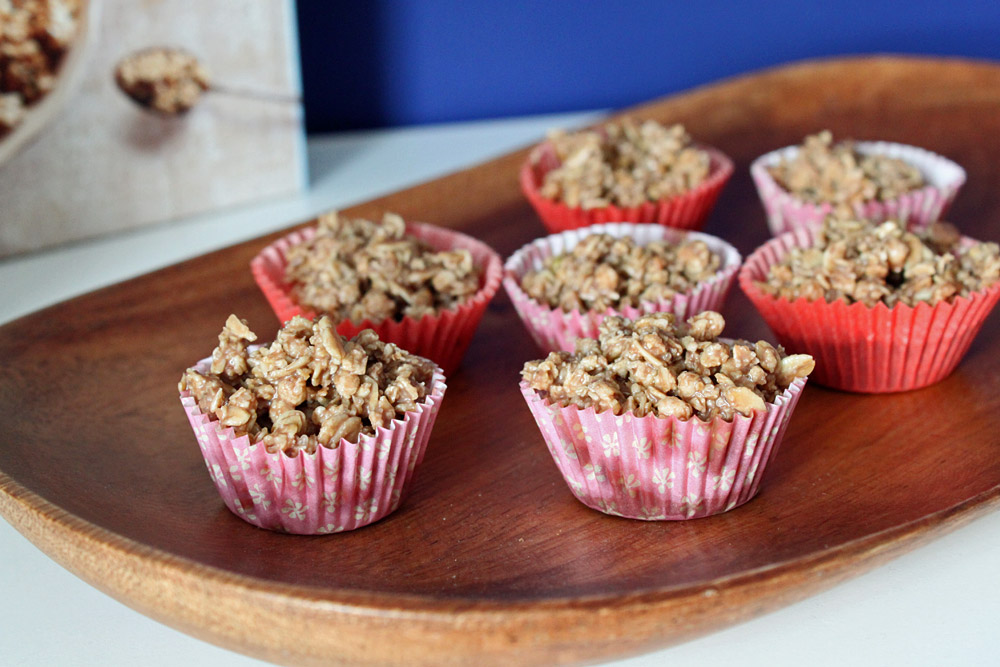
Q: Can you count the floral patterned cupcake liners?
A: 4